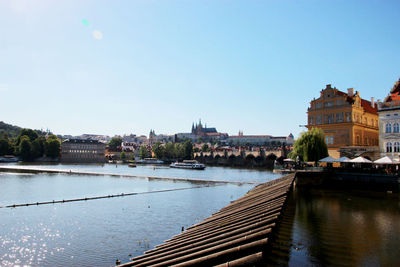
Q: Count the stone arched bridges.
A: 1